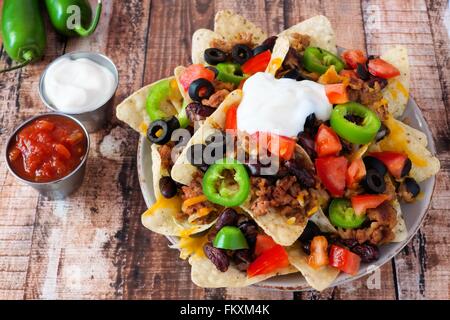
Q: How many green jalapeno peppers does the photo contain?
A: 2